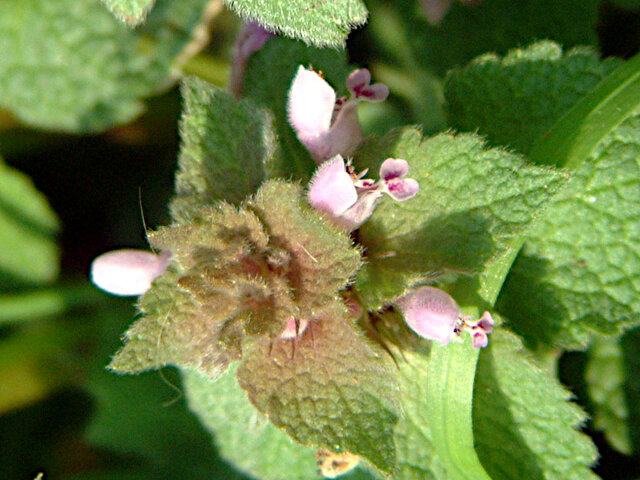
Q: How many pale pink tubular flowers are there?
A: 4